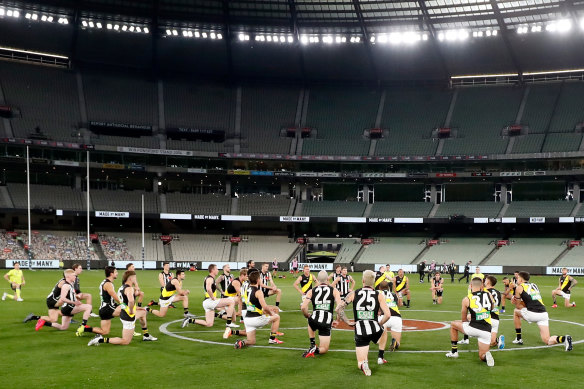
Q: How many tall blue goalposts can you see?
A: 0